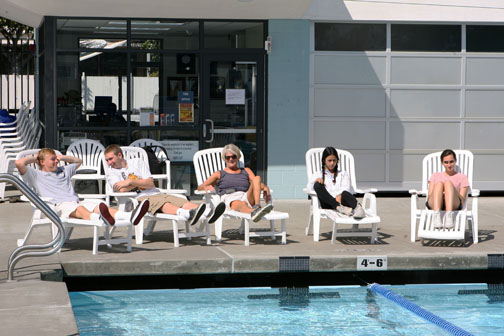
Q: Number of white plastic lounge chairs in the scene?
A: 5